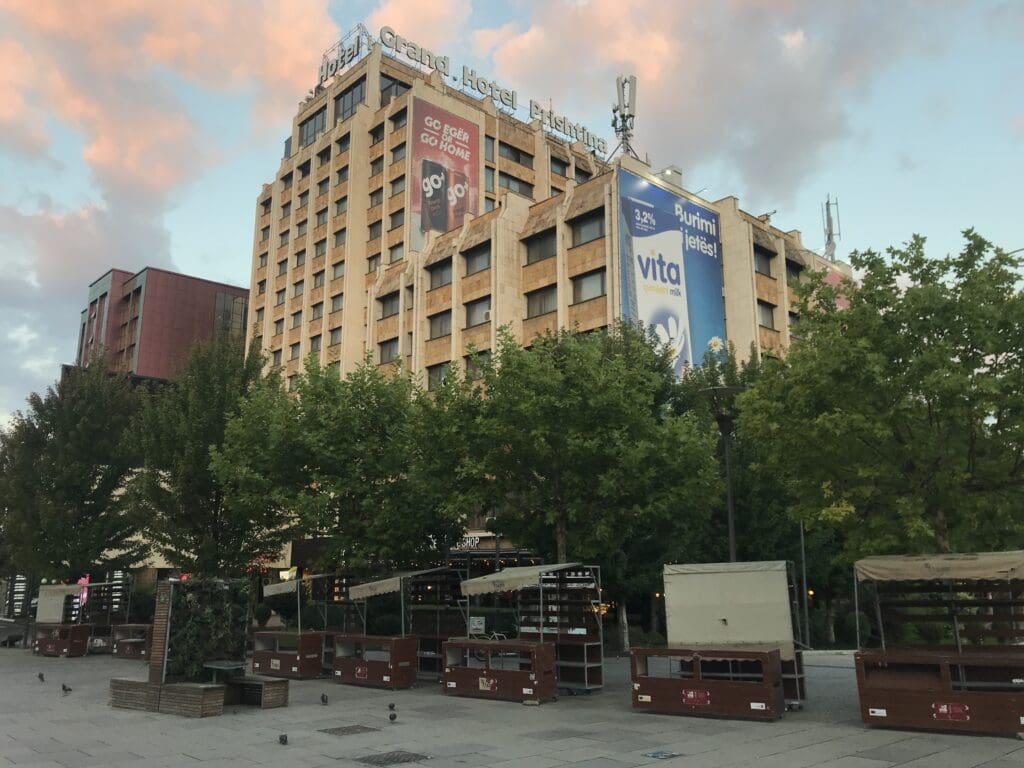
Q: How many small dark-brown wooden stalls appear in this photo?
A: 7